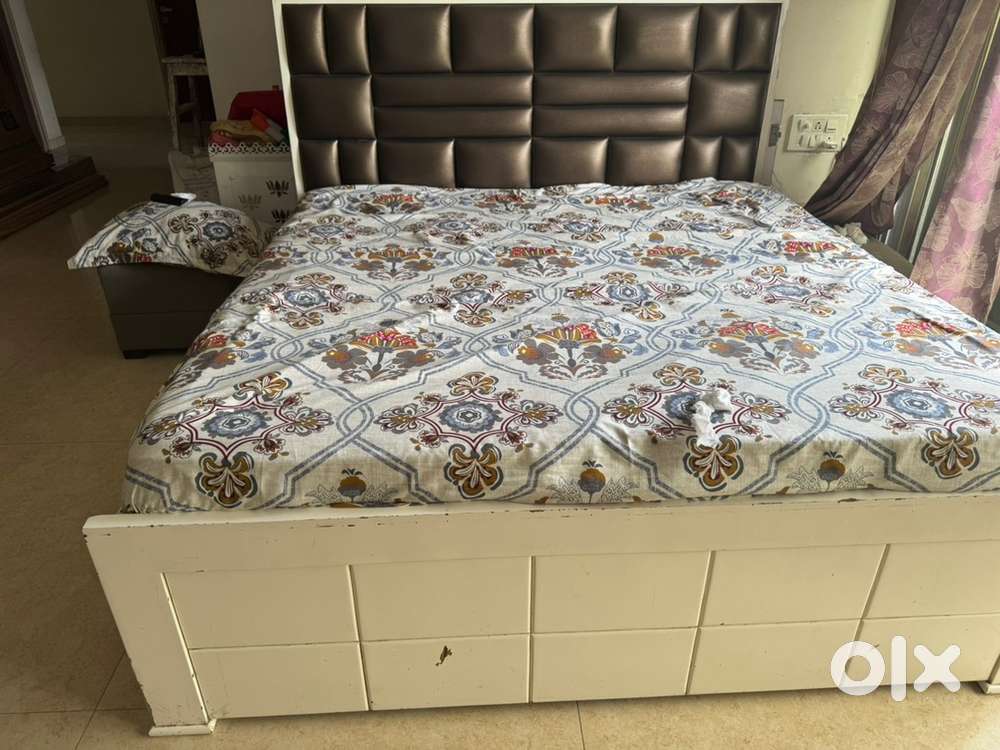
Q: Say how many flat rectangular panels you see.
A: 10